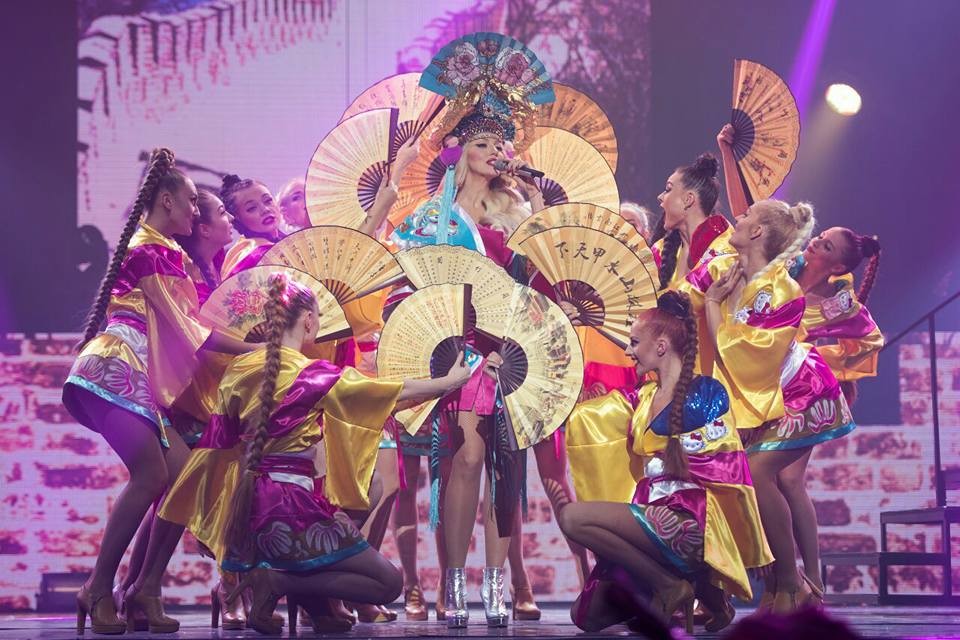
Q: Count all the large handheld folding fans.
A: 13